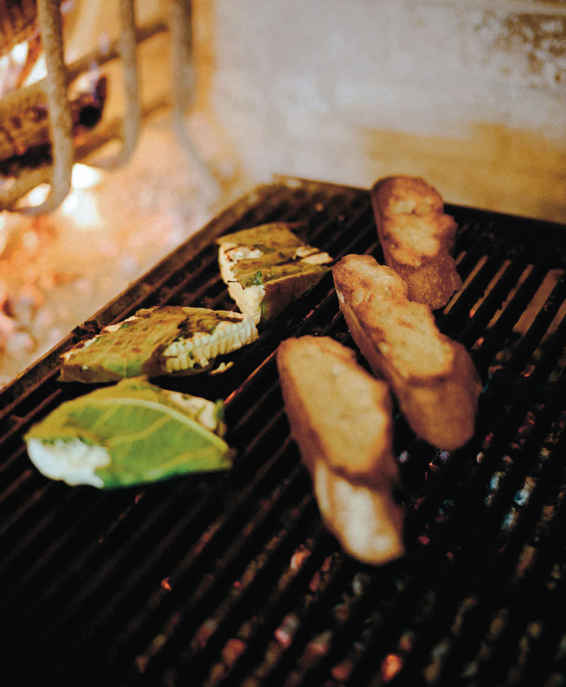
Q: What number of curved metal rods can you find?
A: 3